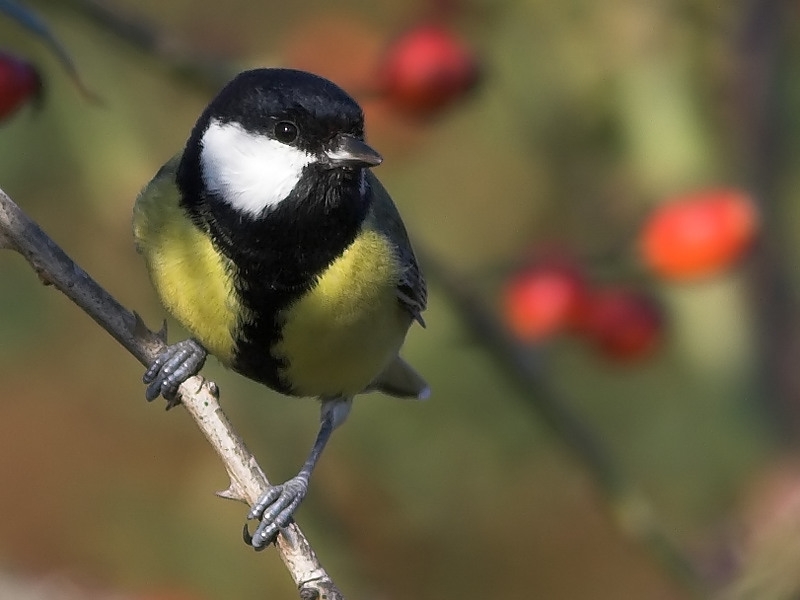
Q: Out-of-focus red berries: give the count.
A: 5